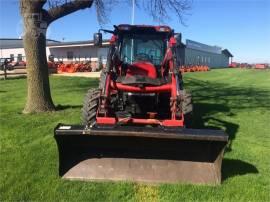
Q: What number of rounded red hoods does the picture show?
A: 1